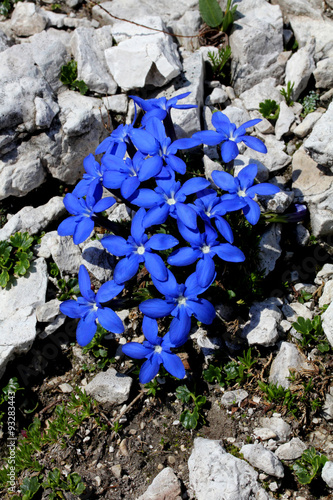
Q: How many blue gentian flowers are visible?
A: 15